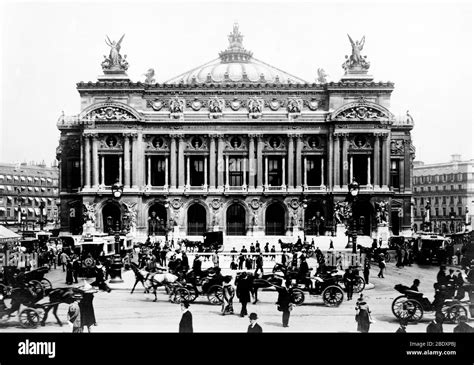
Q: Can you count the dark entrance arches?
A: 7